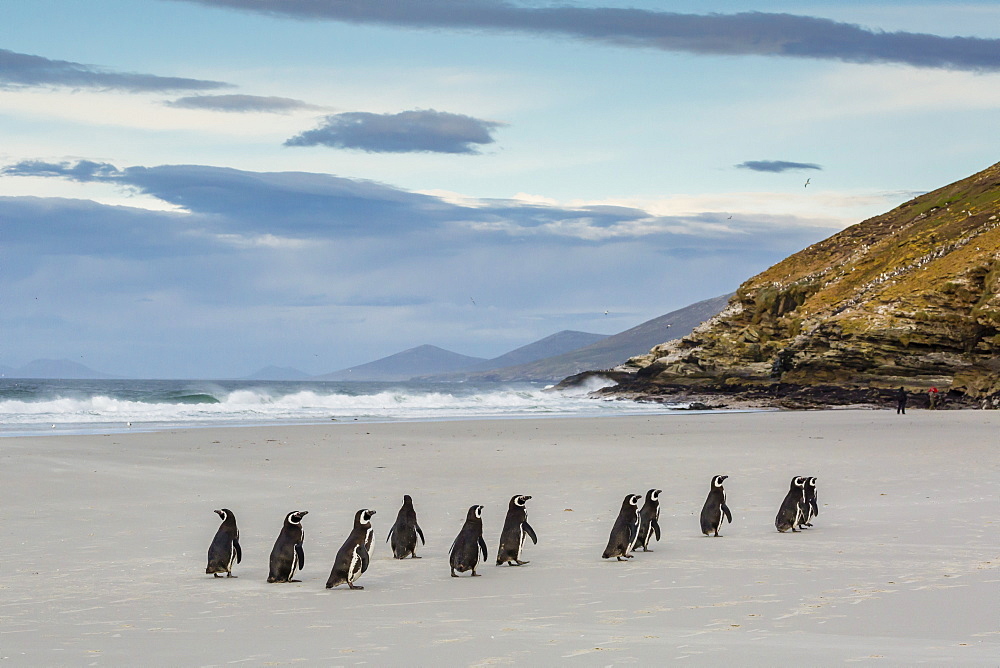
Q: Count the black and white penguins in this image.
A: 11